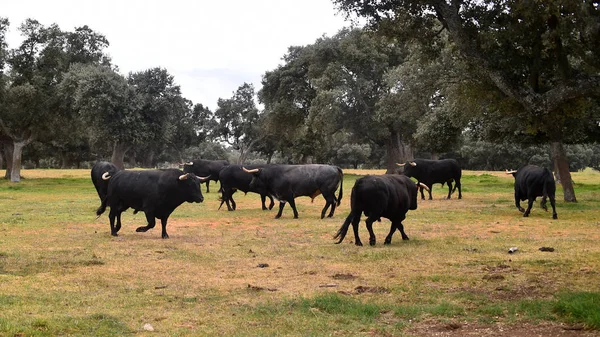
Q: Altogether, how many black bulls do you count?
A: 8